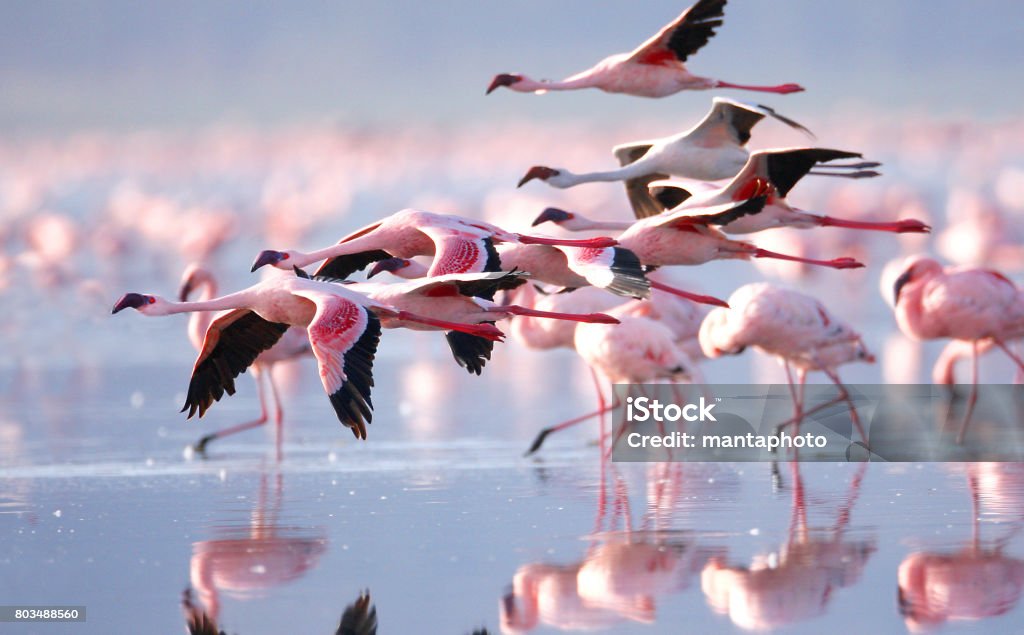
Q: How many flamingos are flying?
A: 8